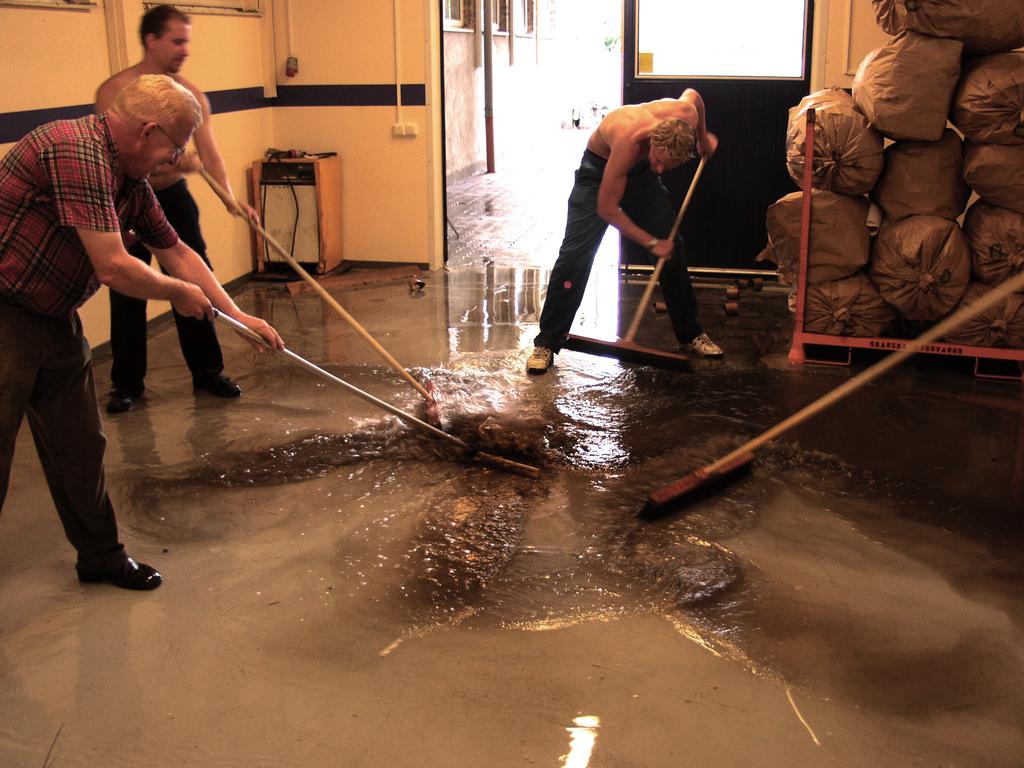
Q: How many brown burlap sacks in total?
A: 11